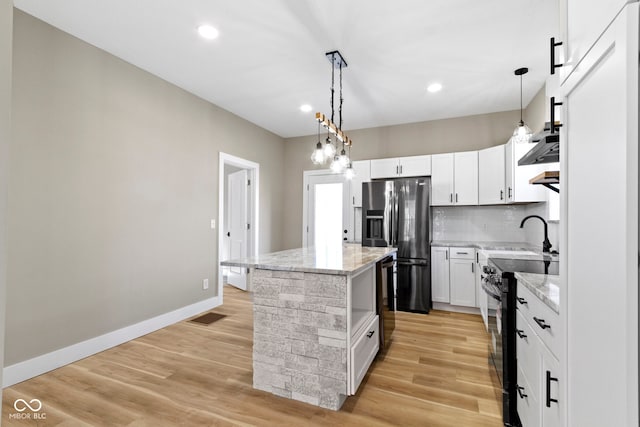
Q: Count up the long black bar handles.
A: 3